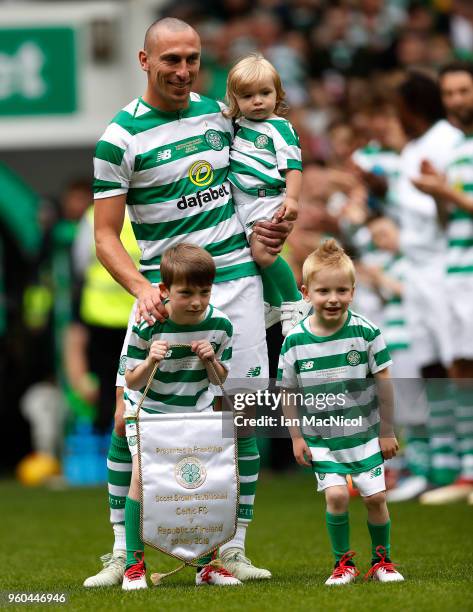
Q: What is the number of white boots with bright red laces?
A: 4